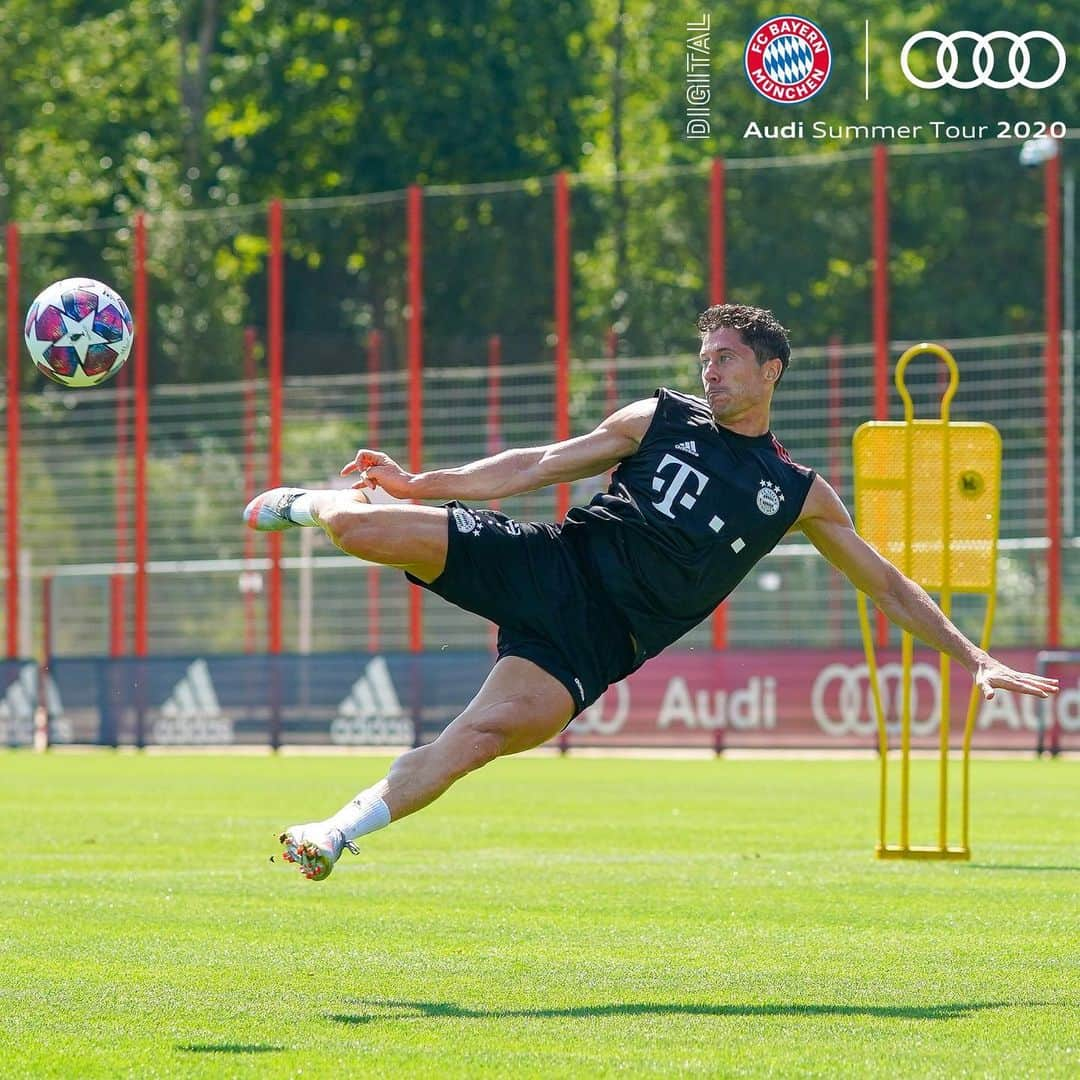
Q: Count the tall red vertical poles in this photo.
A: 8